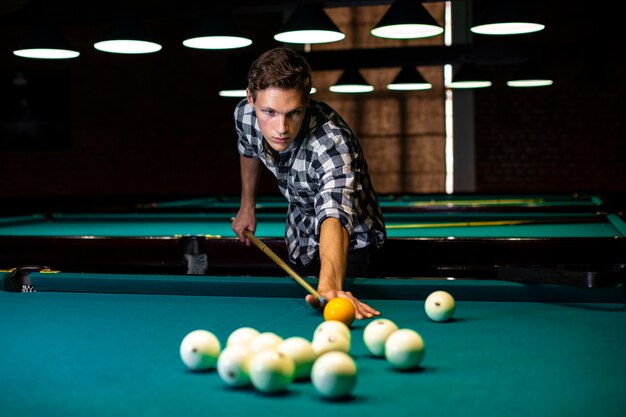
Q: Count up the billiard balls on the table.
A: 13